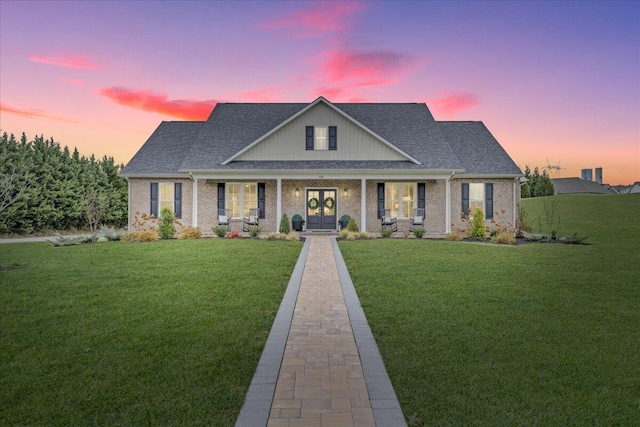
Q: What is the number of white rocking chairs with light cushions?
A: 4